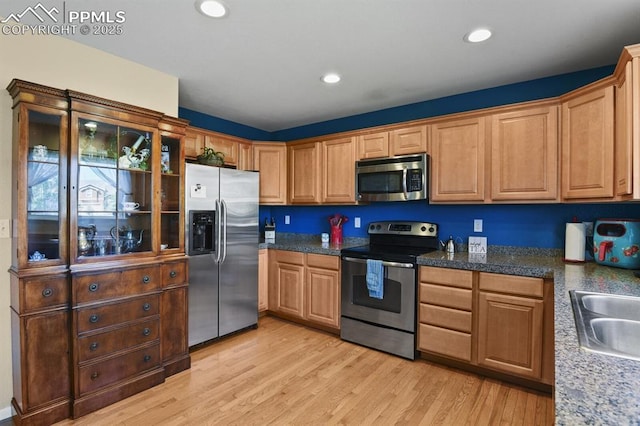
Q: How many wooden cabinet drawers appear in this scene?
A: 13